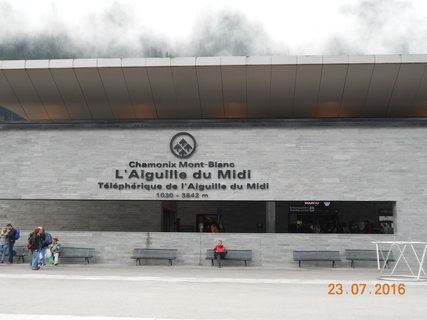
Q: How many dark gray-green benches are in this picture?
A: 6